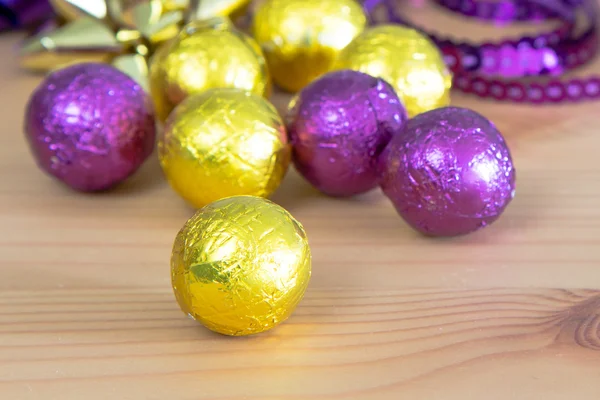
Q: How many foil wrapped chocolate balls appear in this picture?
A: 8